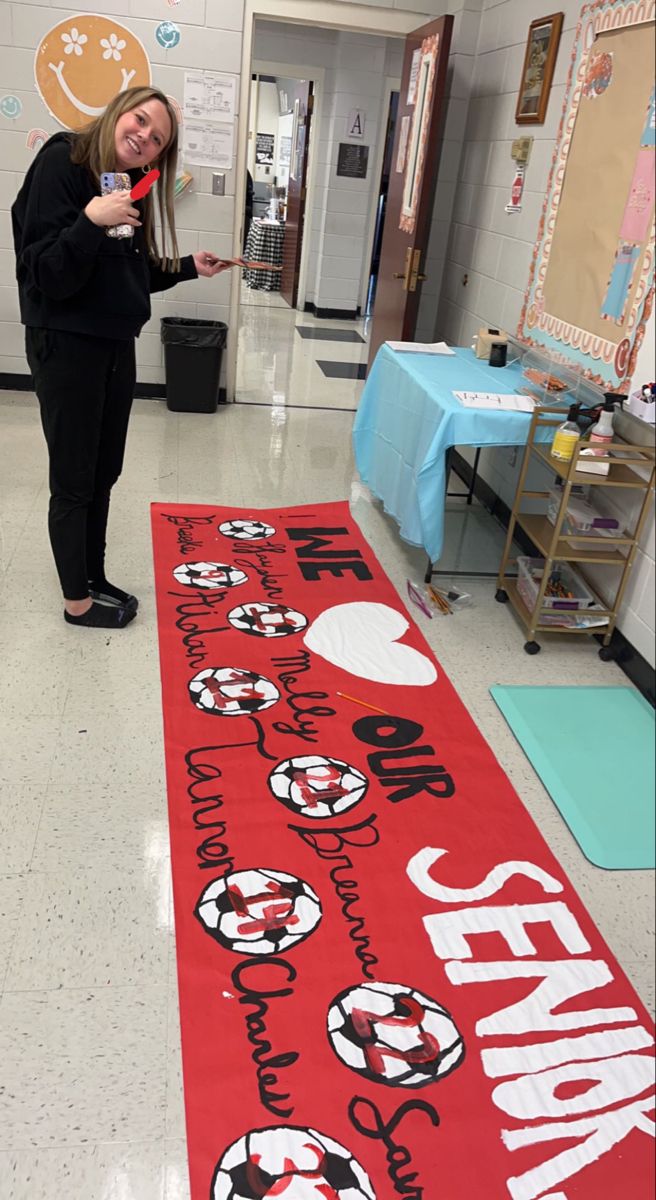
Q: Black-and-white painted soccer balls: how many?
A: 8